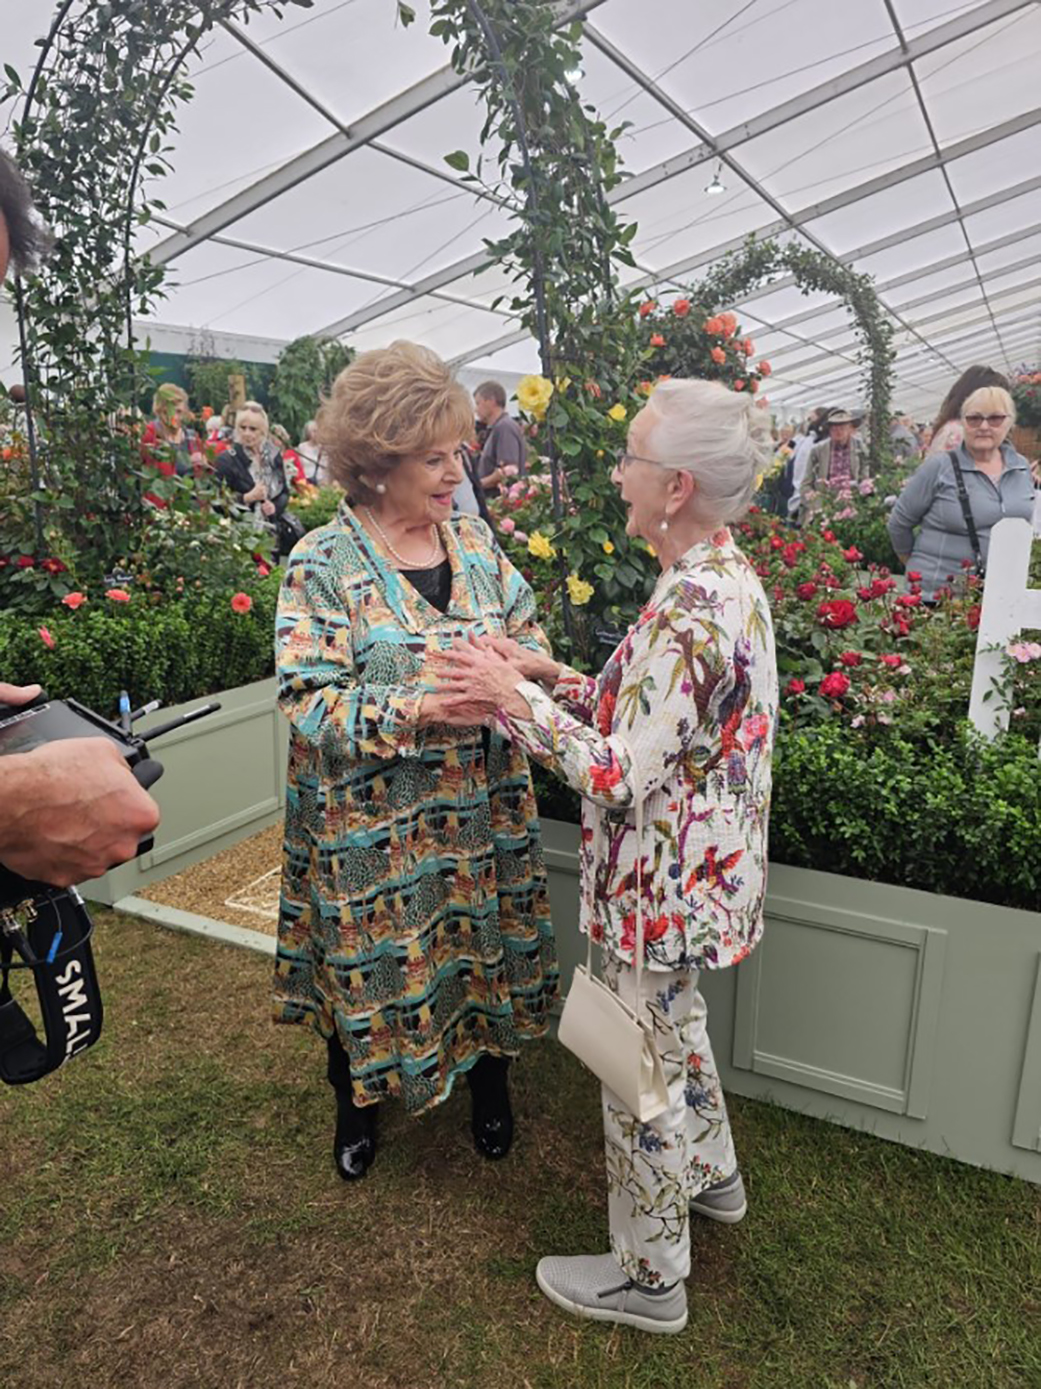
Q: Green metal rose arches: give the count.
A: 2